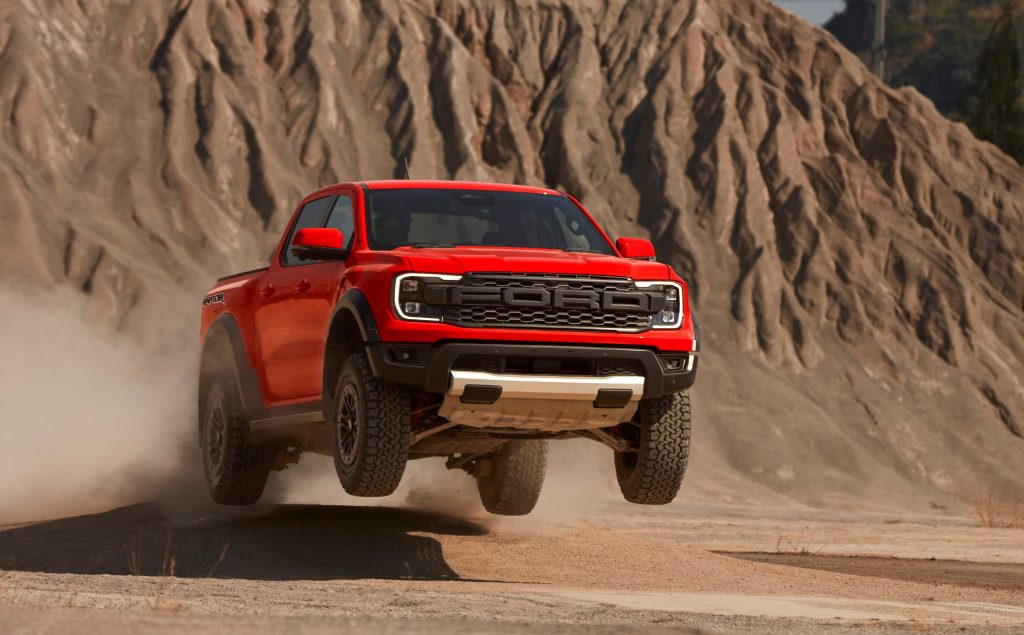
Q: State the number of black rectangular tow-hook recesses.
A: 2